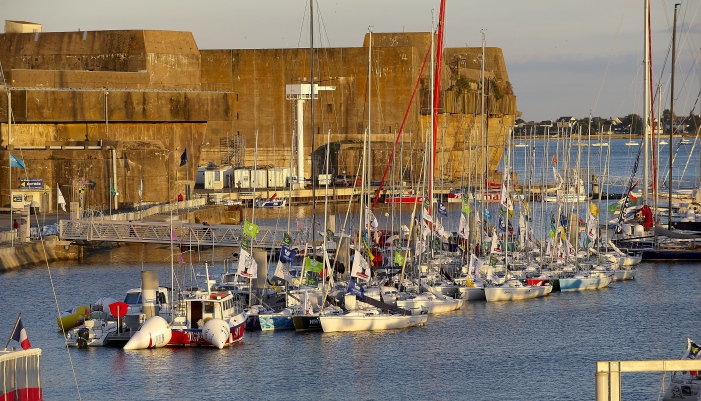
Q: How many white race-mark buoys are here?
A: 2